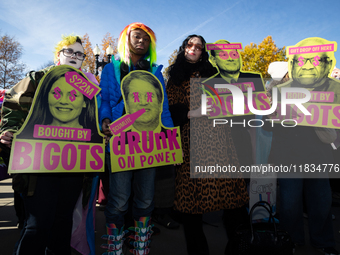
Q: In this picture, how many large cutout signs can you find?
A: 4